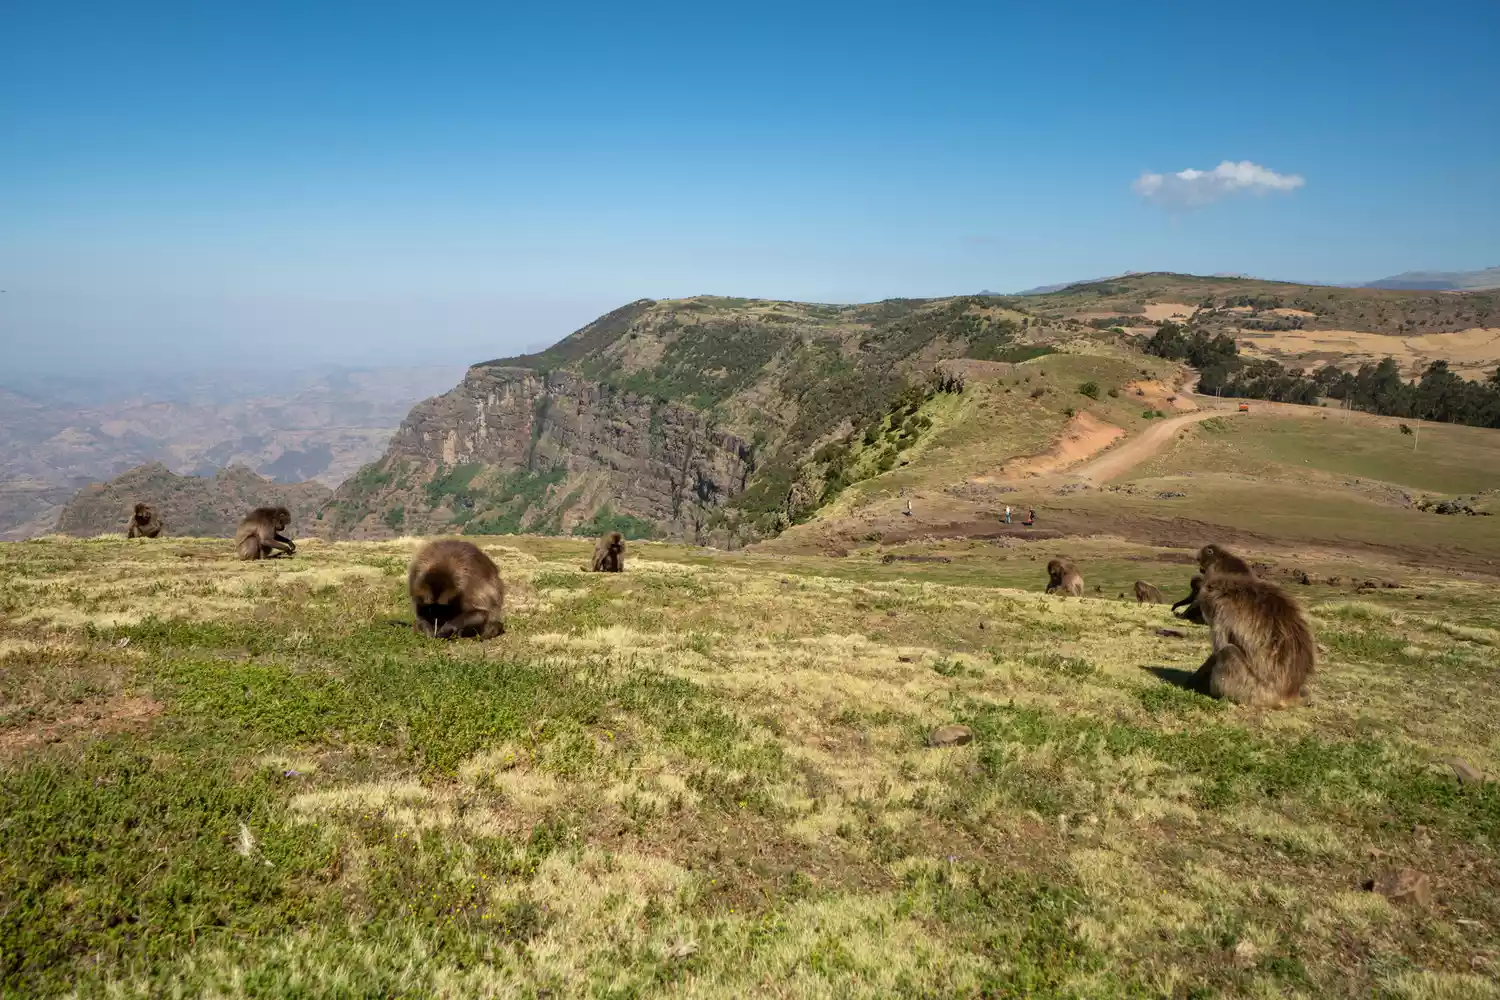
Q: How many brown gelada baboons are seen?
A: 8